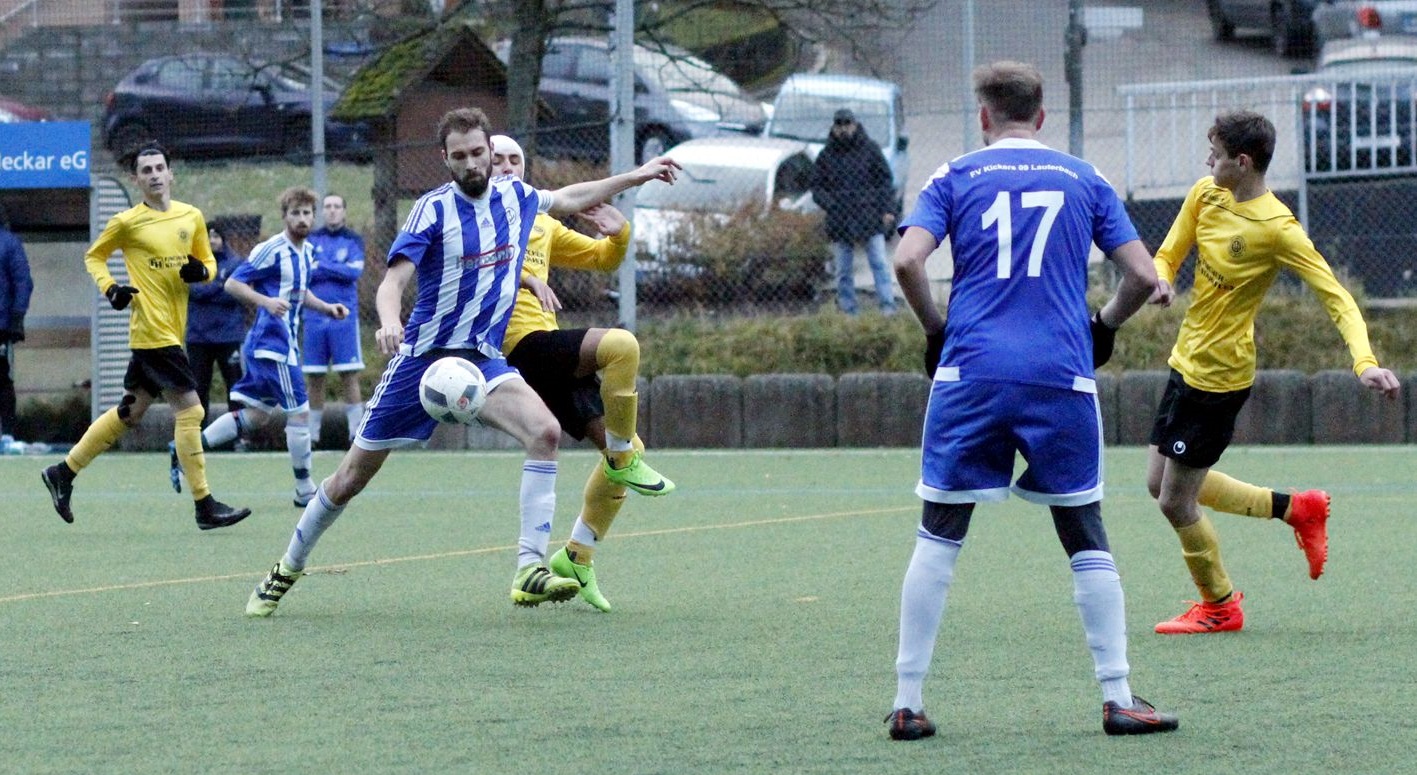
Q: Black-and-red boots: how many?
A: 2